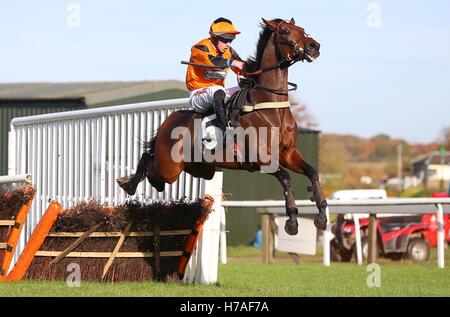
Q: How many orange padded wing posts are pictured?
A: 3